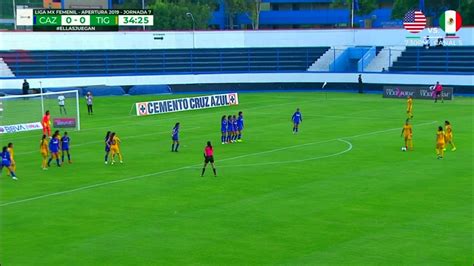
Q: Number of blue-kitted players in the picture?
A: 10